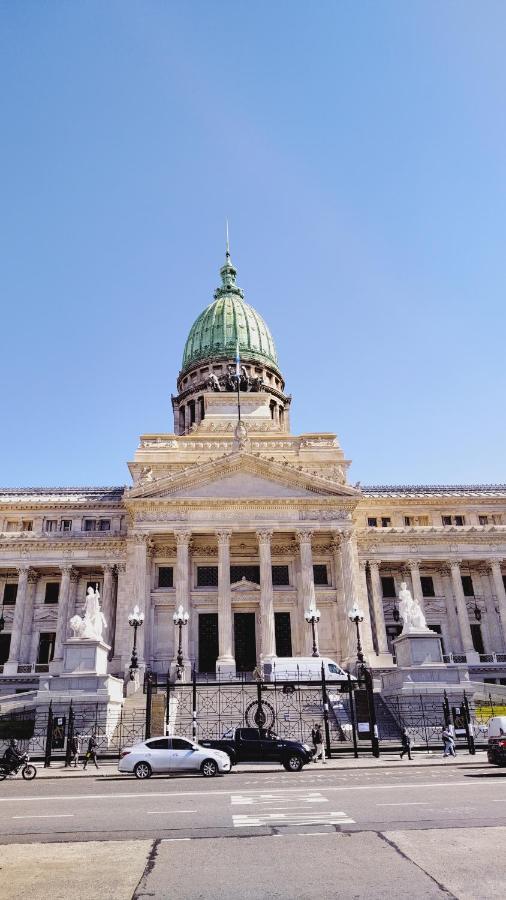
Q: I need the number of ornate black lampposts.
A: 4